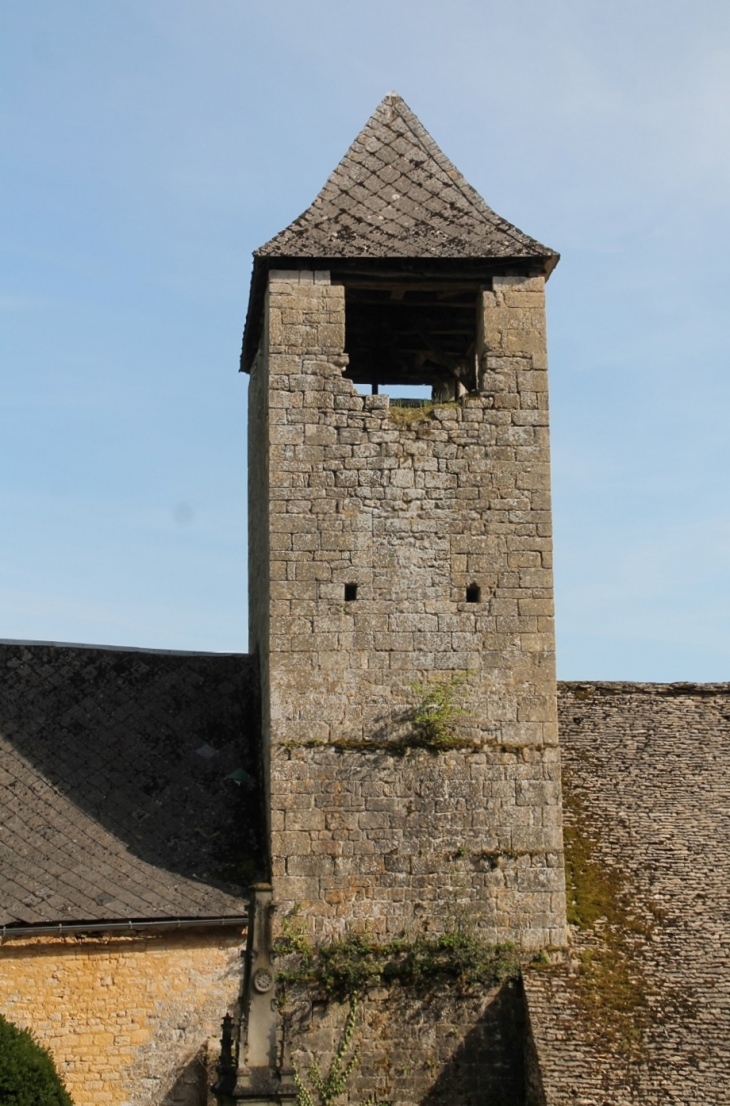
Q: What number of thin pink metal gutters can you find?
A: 0